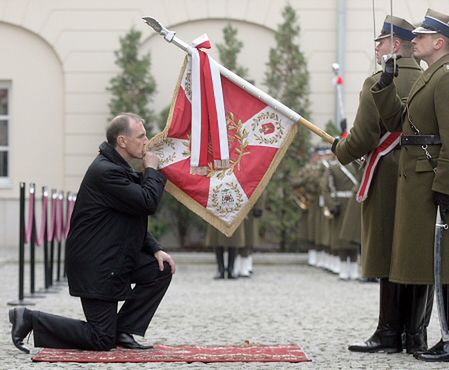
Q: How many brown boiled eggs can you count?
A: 0